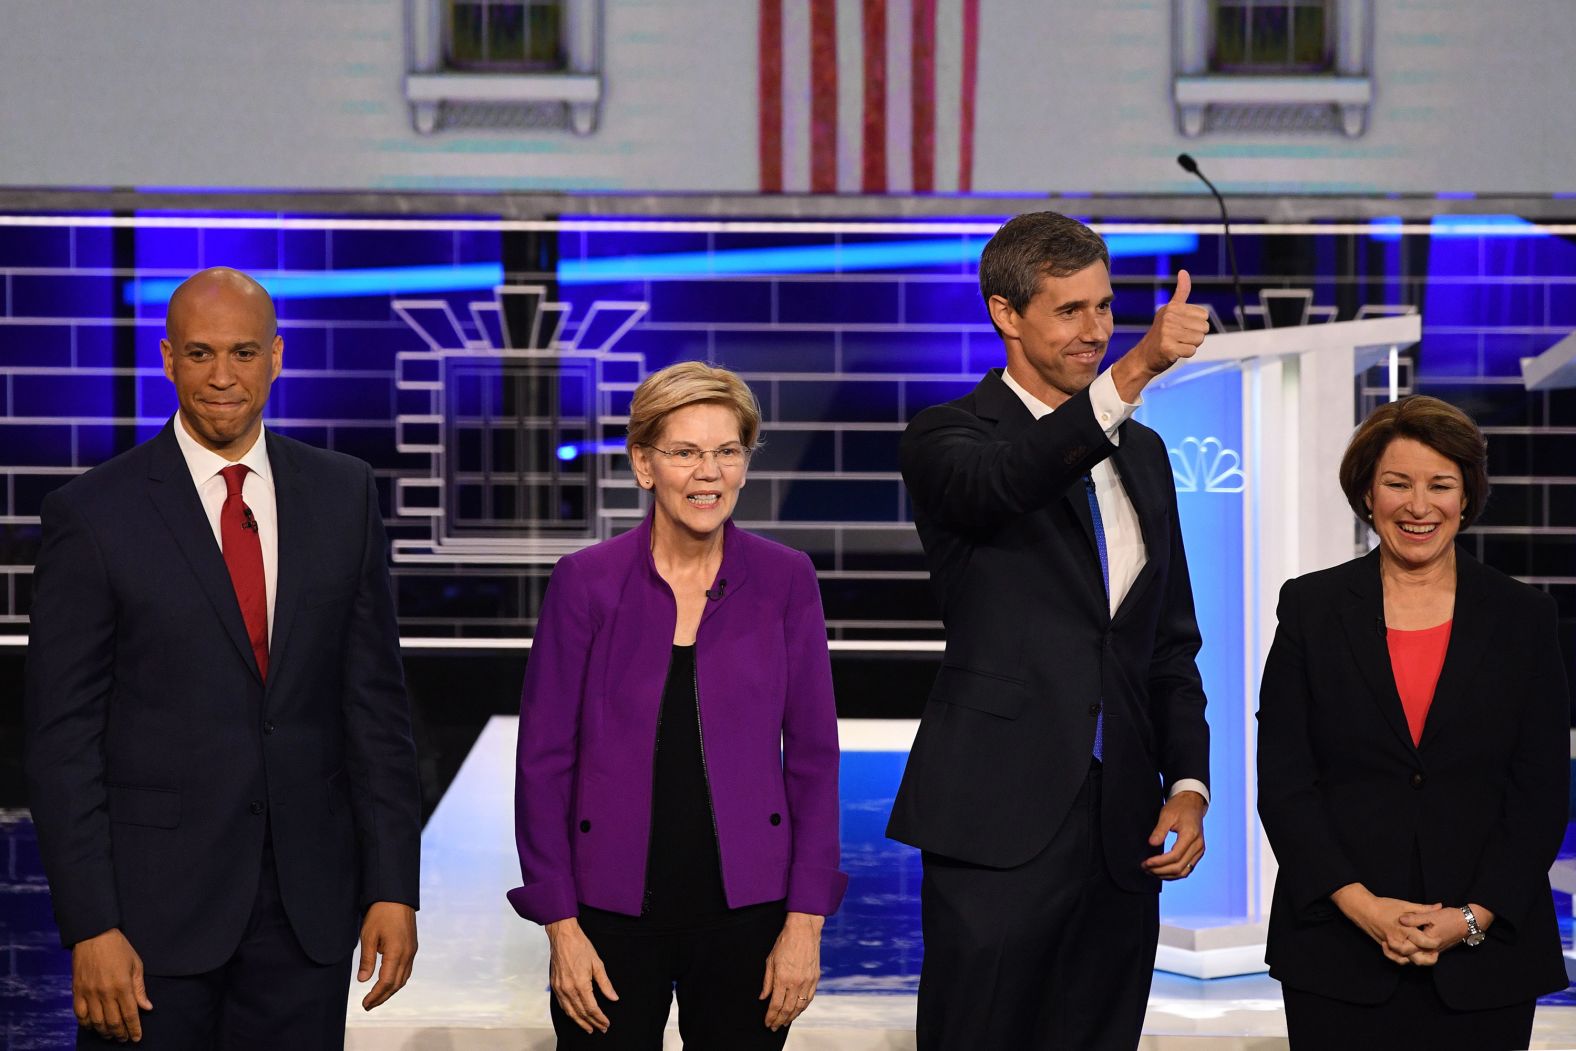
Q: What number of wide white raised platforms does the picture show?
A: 1